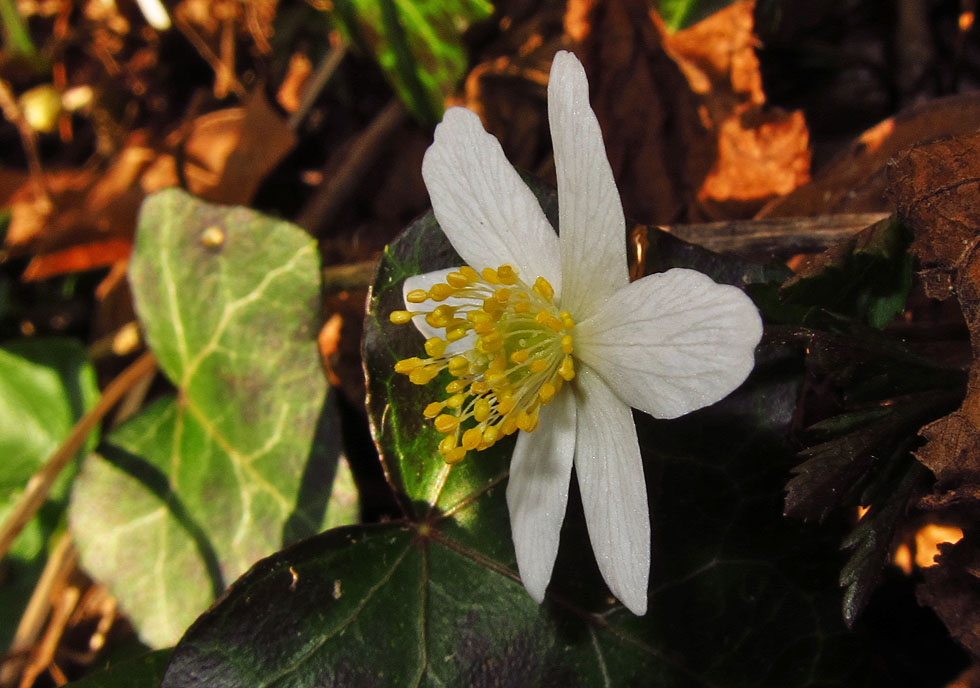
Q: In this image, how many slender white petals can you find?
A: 6